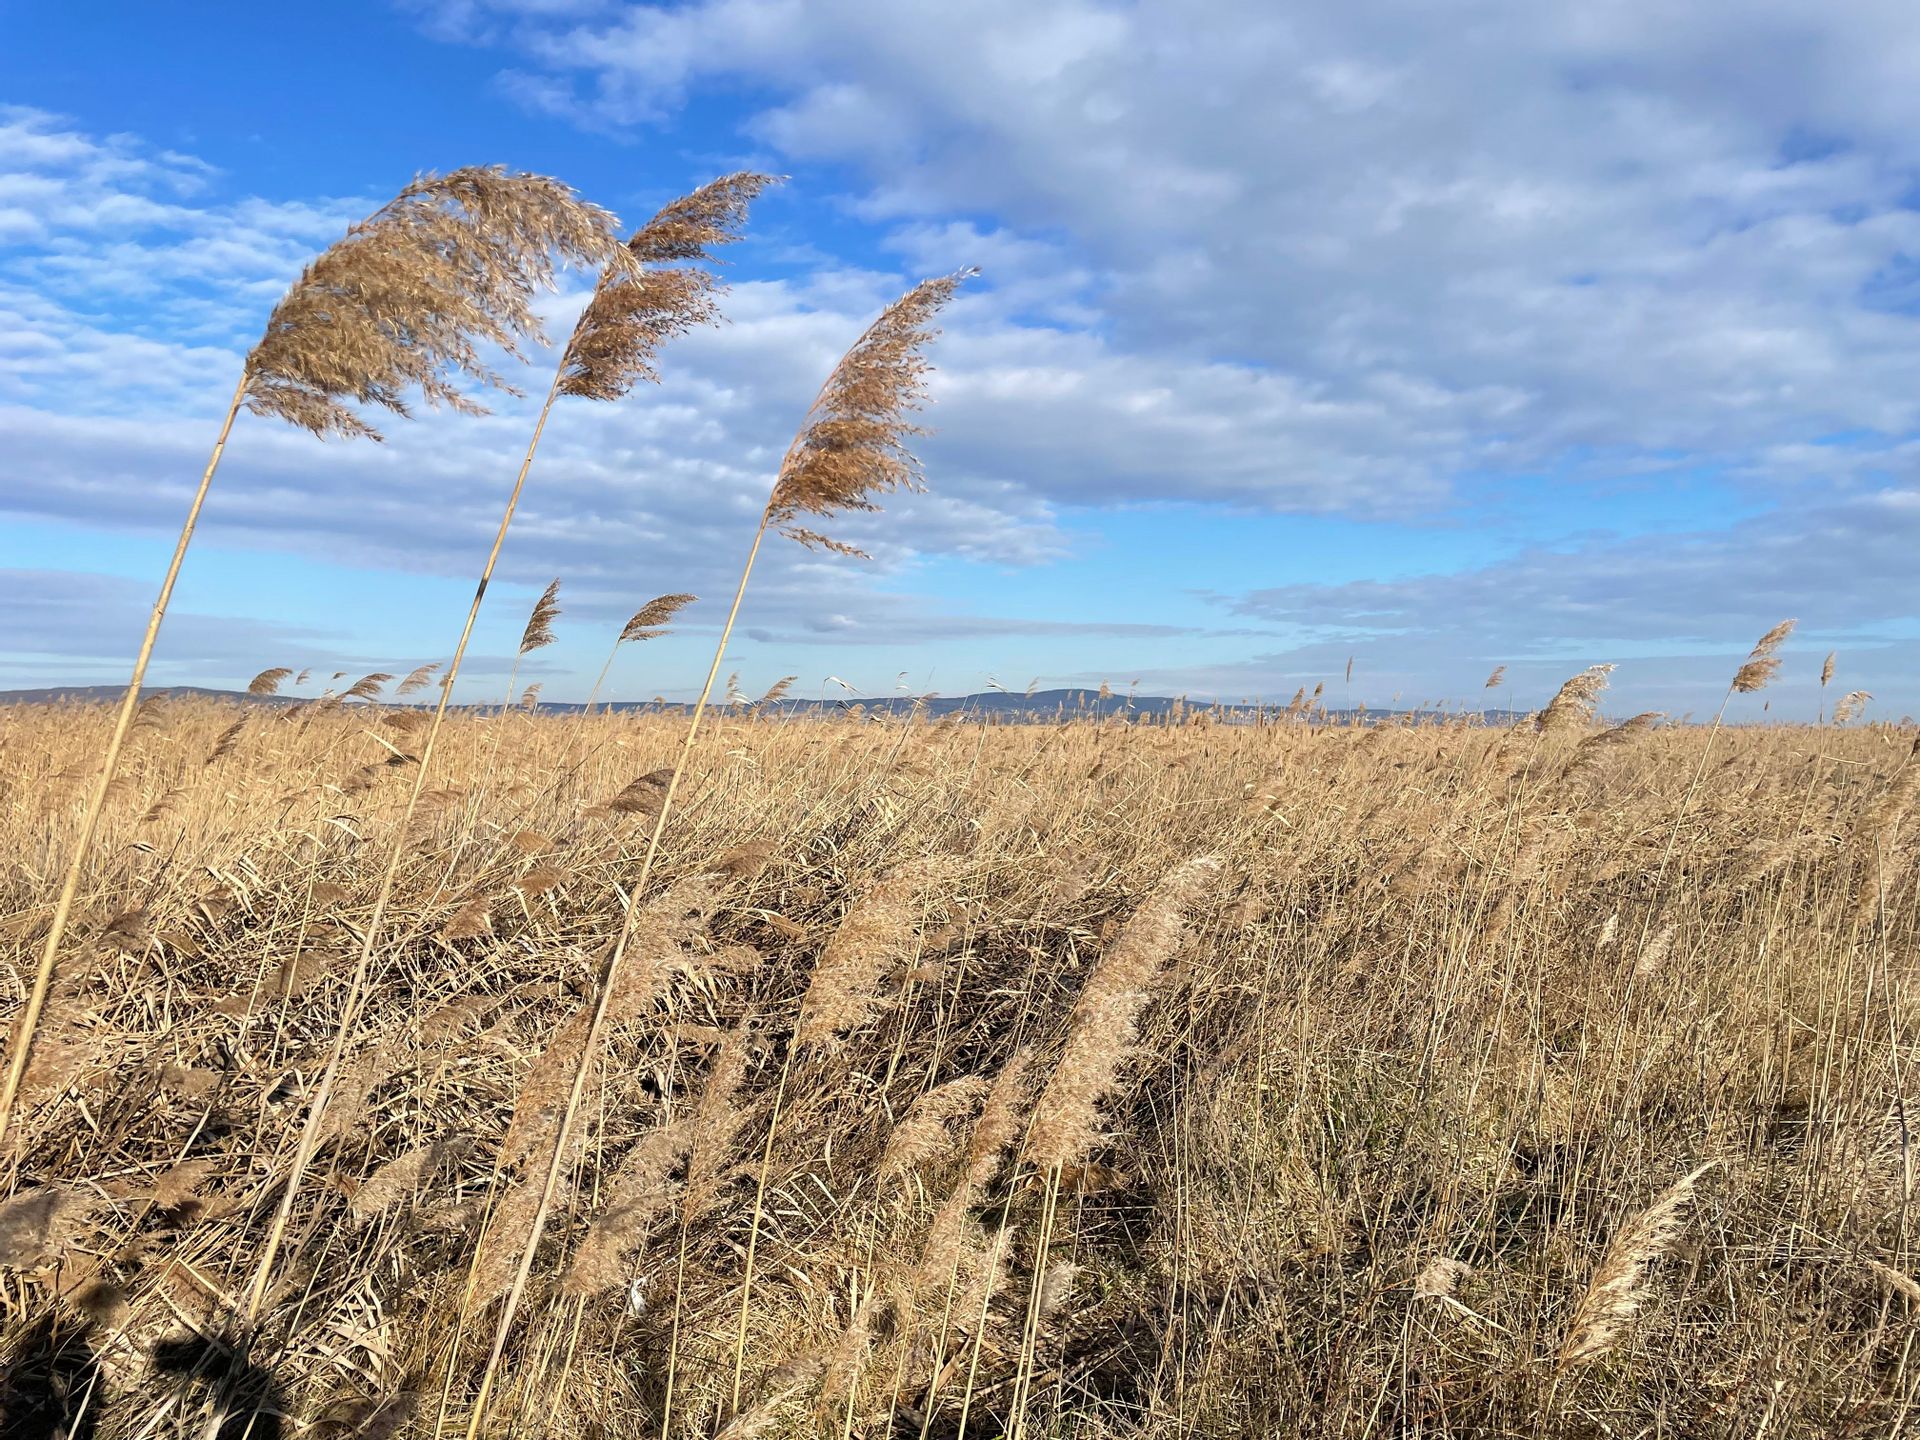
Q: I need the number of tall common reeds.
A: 3